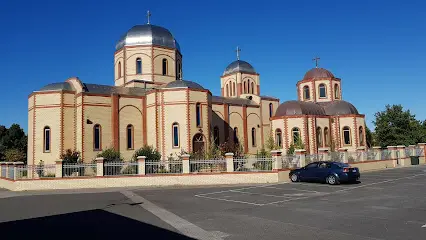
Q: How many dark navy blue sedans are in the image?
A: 1